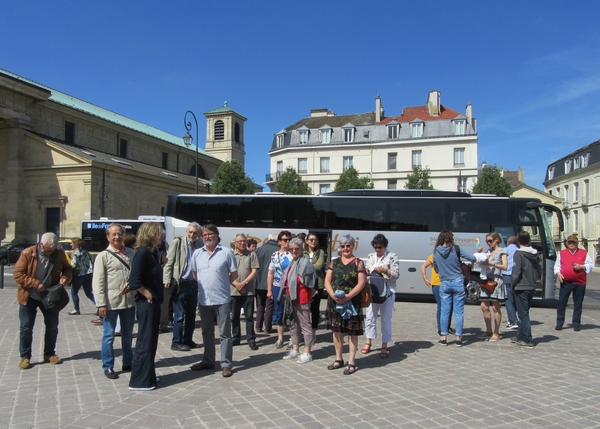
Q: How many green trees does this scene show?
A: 5